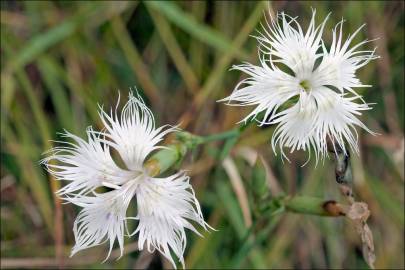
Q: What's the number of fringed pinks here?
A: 2